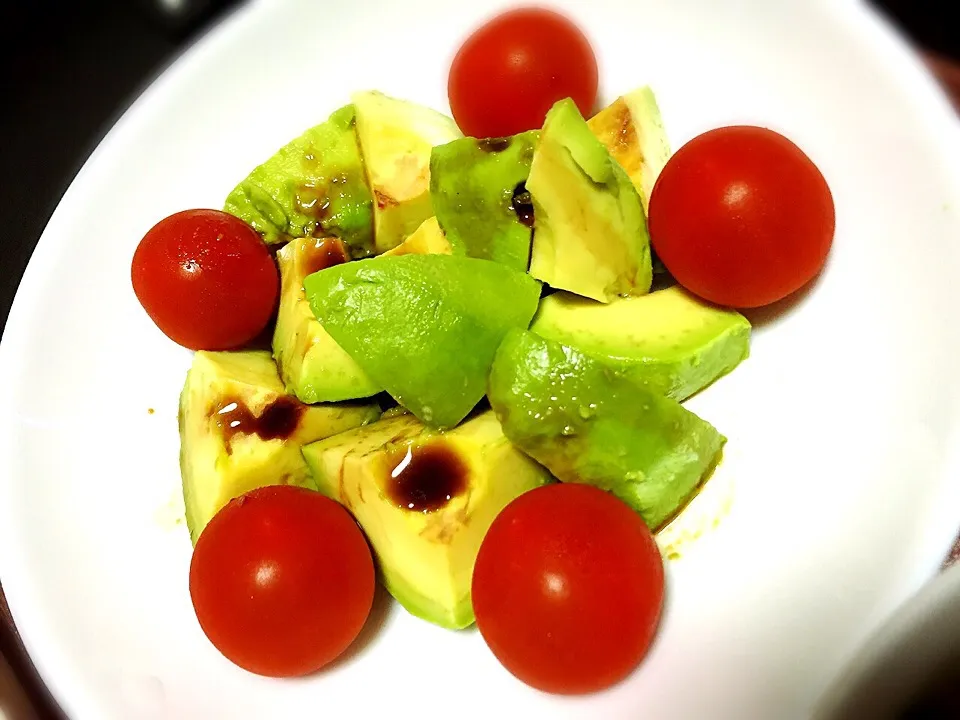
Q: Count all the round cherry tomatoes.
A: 5